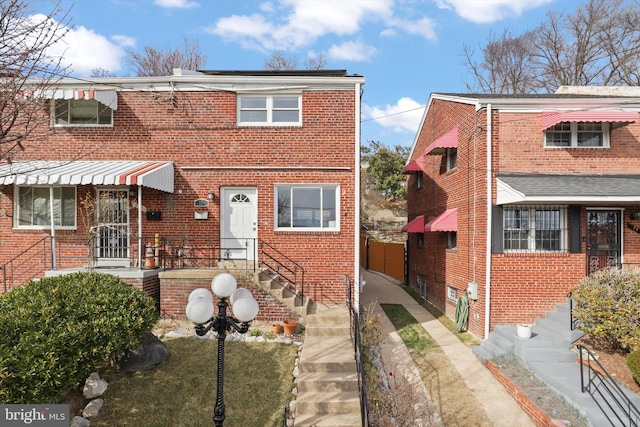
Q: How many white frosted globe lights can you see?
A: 5